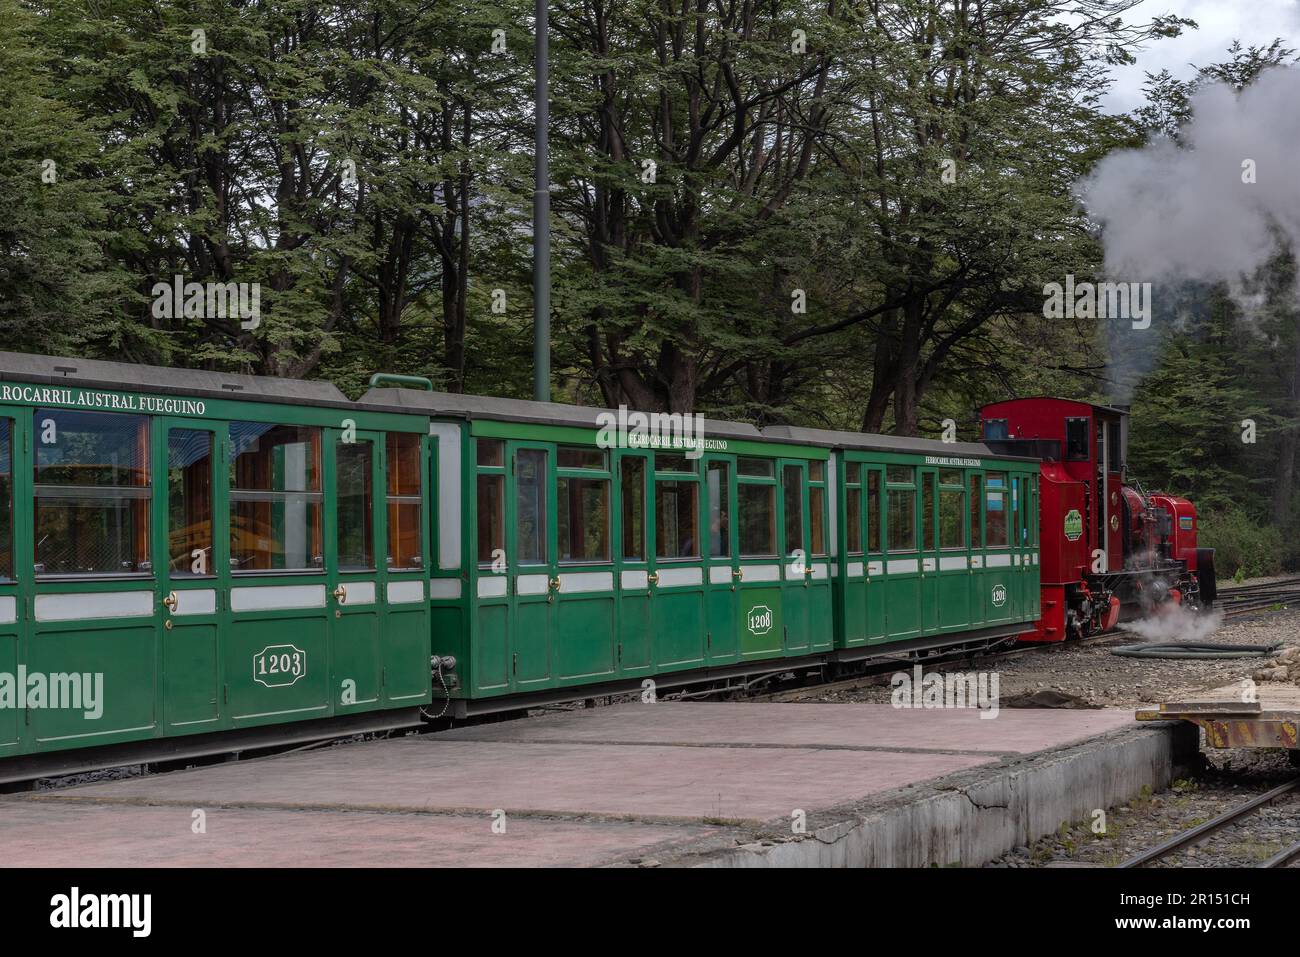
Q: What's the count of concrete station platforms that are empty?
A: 1